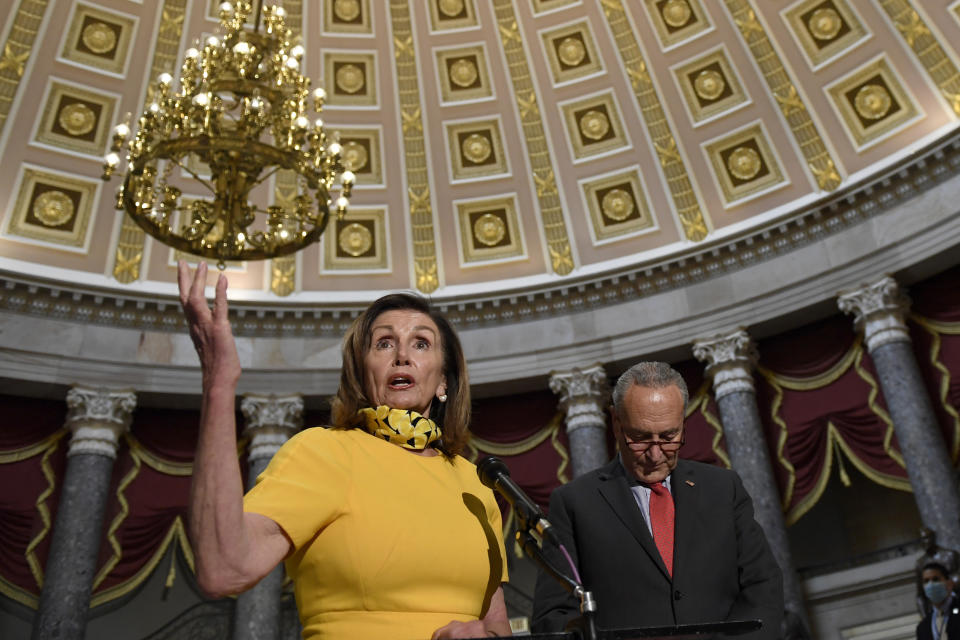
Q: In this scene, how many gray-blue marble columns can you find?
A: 5